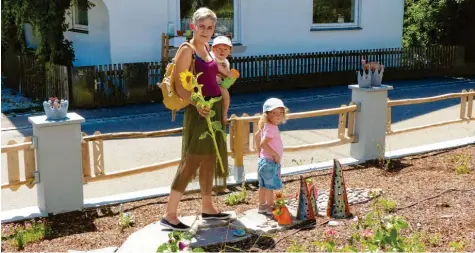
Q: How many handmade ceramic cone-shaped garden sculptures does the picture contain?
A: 3